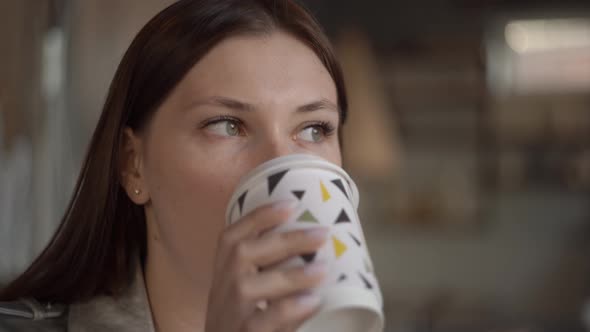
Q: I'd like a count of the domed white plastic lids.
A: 1